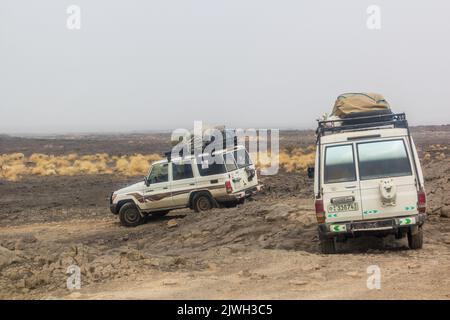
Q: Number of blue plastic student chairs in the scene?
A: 0